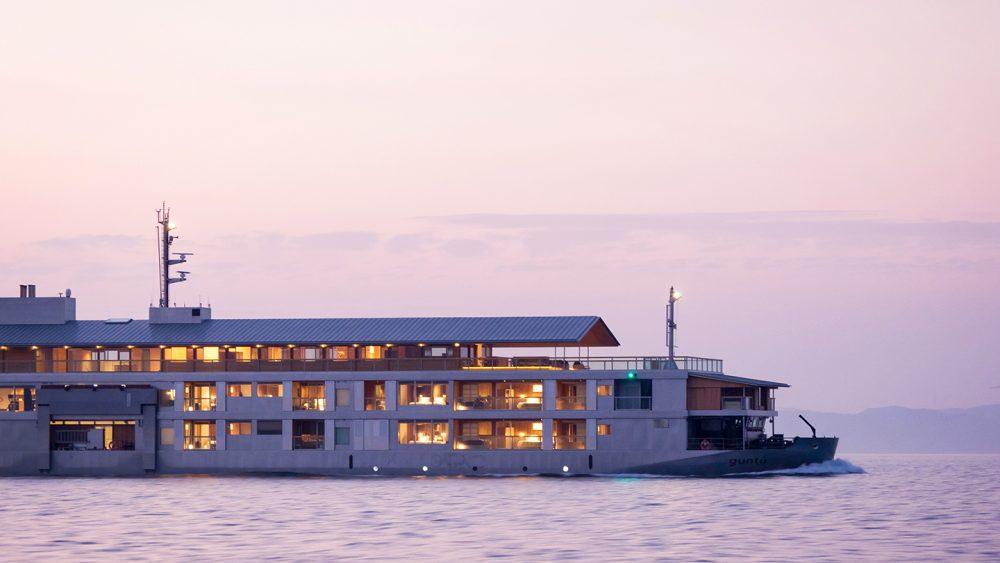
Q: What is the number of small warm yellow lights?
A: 15